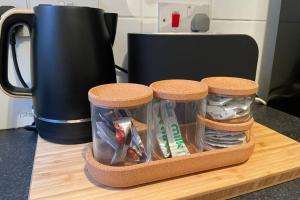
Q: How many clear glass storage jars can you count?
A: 4